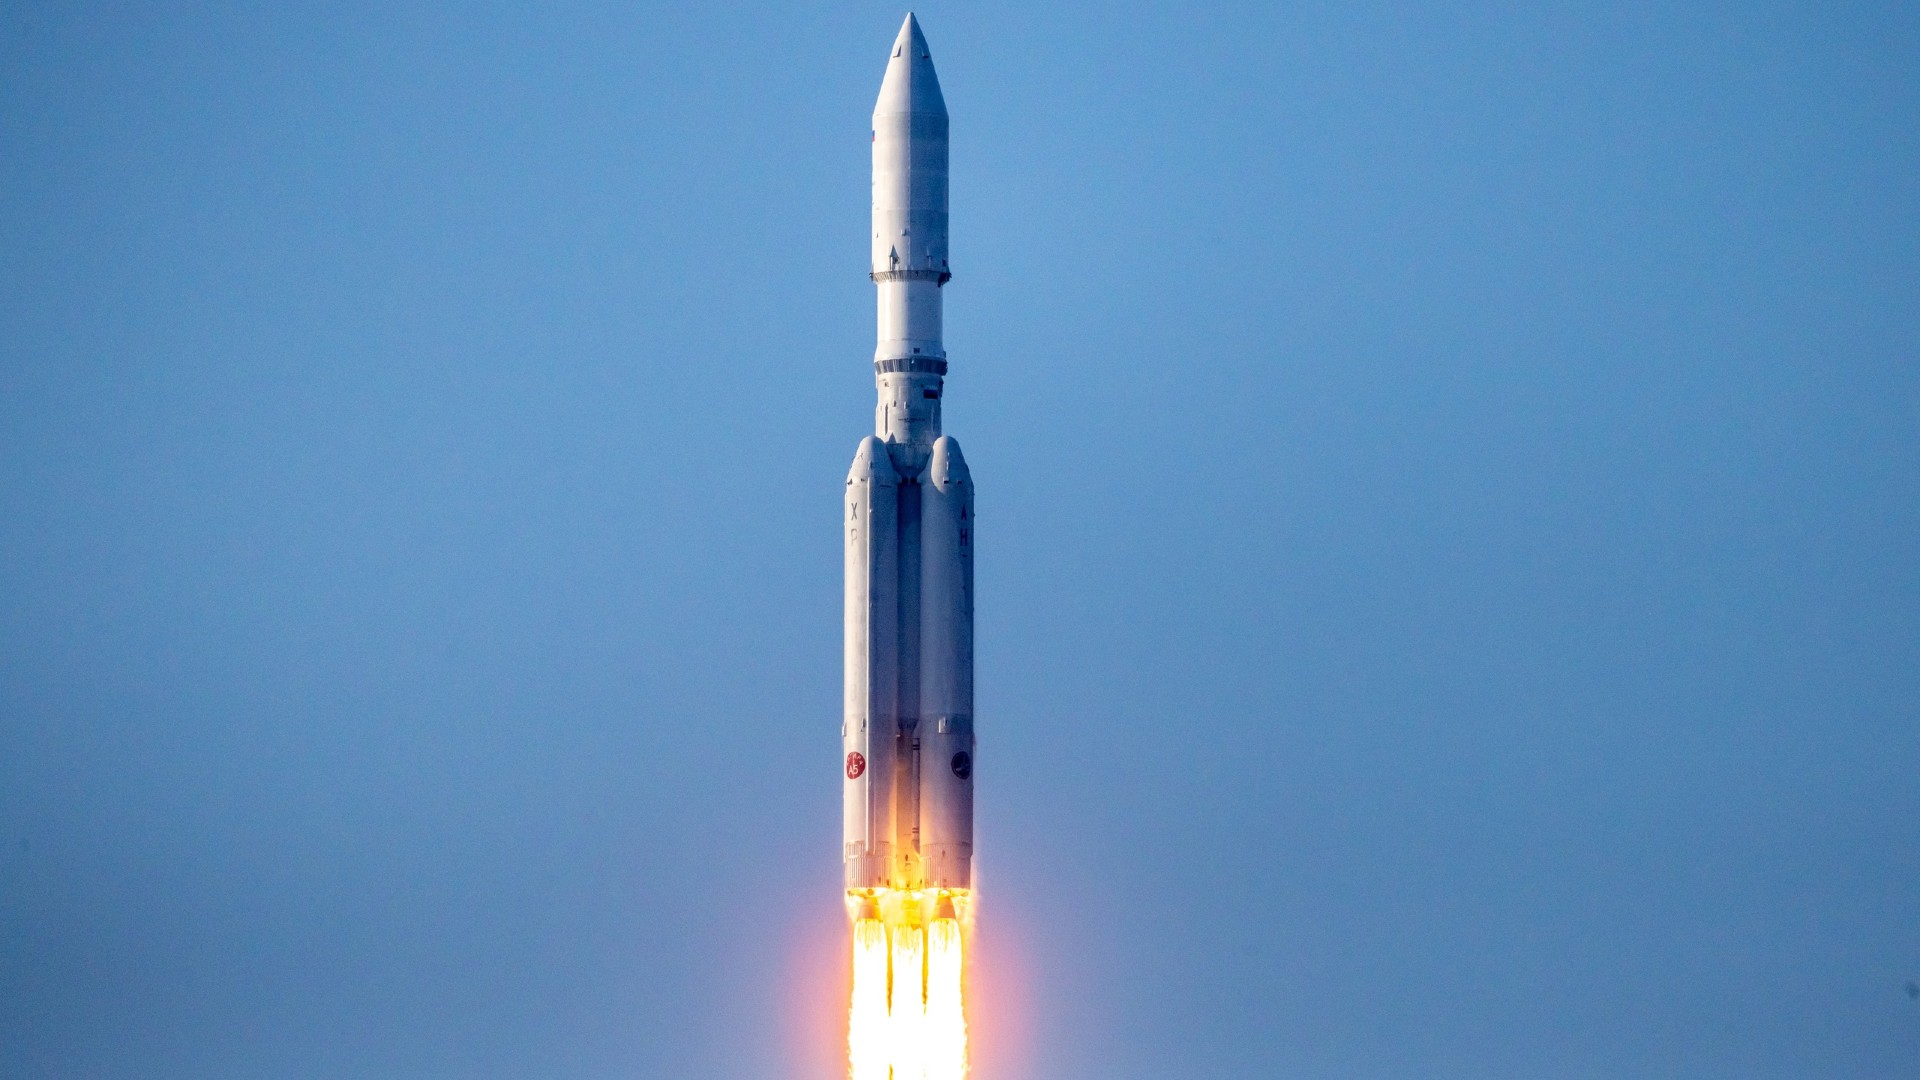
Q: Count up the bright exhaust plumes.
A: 3